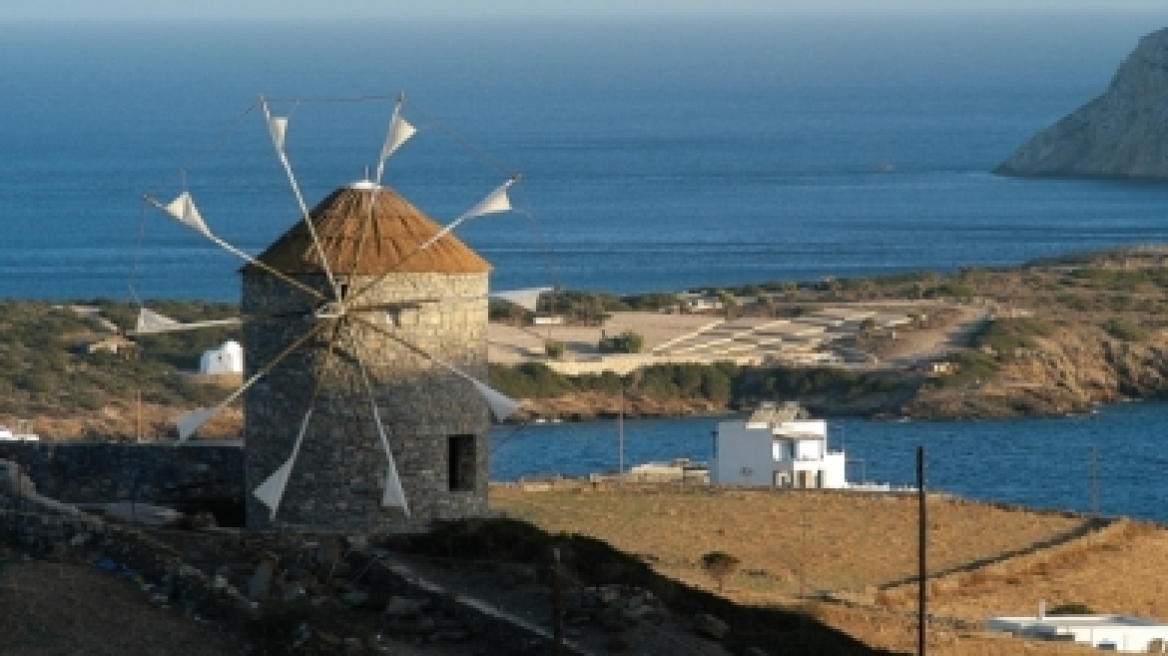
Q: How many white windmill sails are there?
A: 10